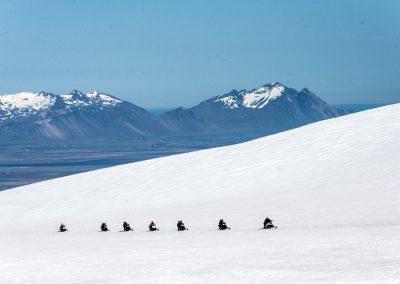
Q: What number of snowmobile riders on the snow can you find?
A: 7